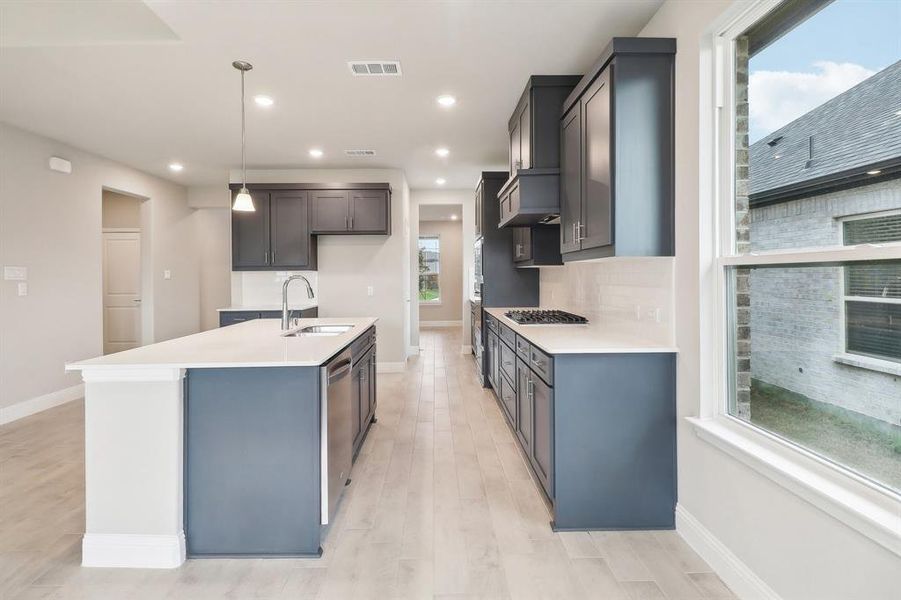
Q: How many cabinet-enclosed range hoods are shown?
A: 1